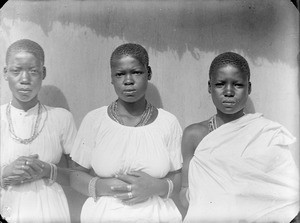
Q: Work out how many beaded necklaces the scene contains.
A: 3